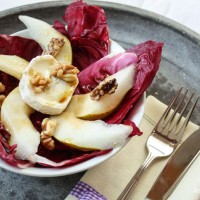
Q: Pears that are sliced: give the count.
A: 5